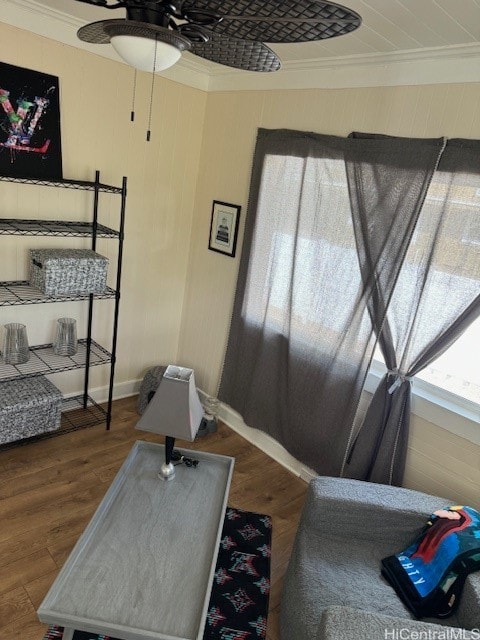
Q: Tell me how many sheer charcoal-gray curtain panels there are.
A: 2